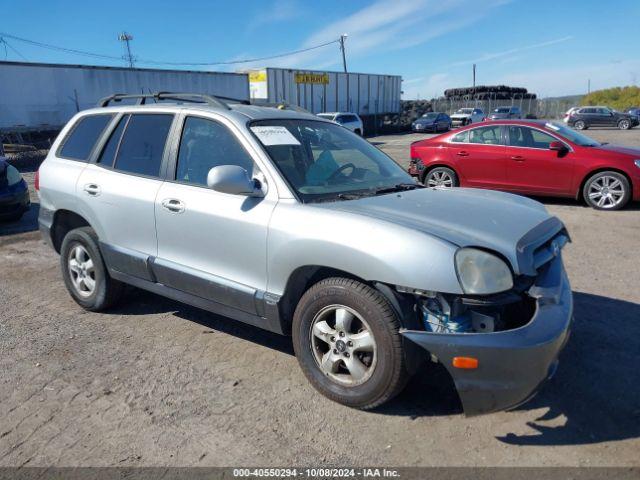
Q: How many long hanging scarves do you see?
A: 0